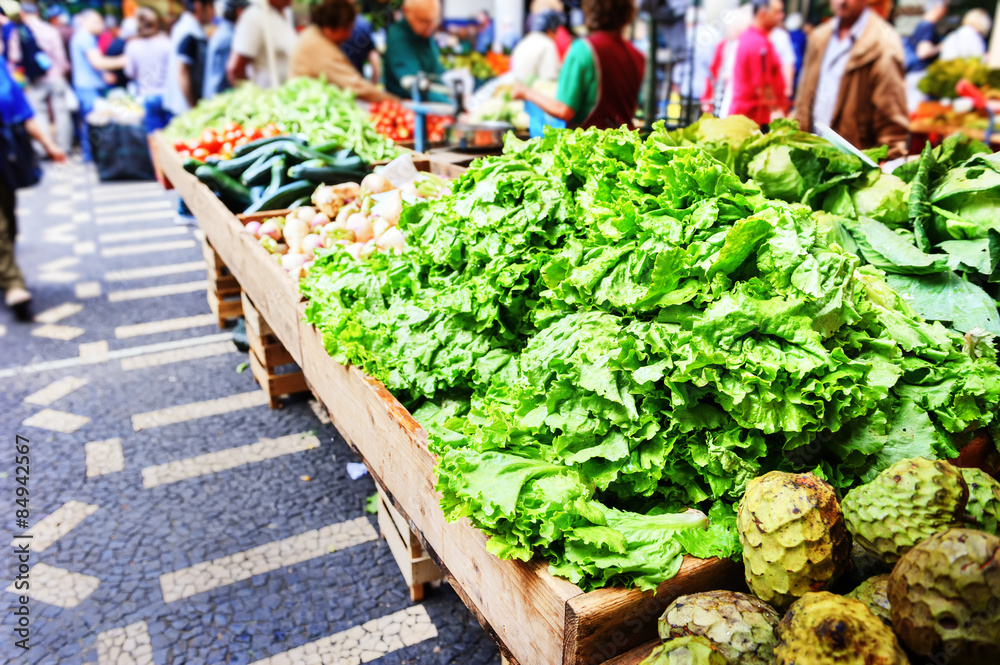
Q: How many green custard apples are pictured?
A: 8